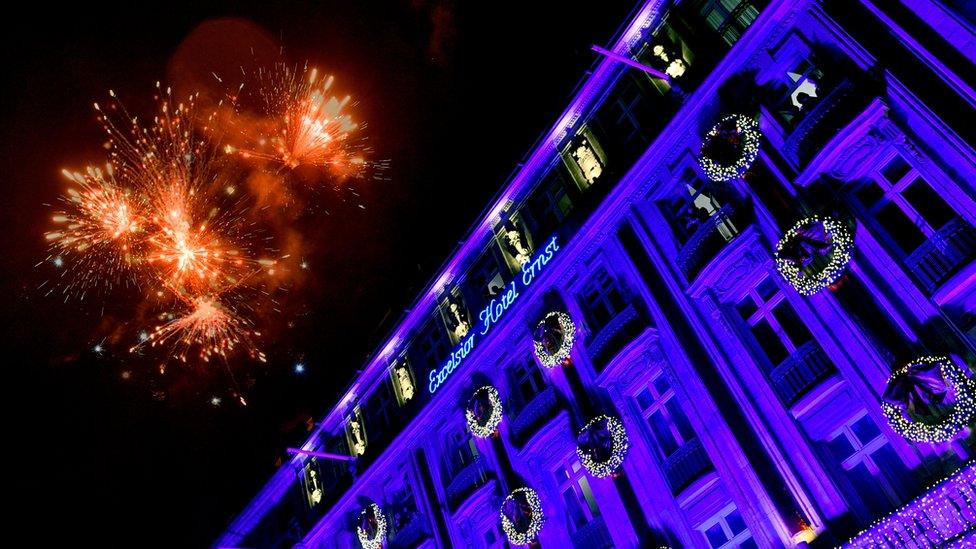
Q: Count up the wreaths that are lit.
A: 8